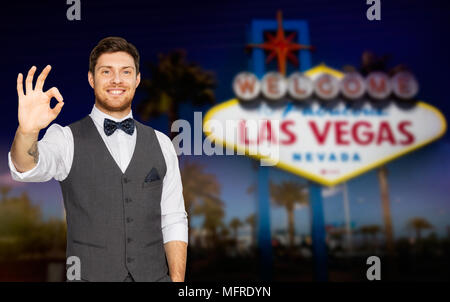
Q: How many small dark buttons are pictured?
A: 5